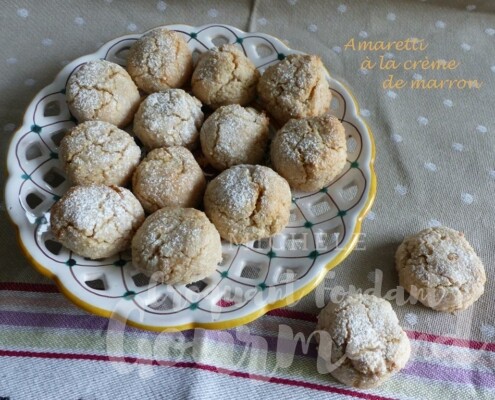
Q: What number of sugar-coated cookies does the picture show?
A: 14